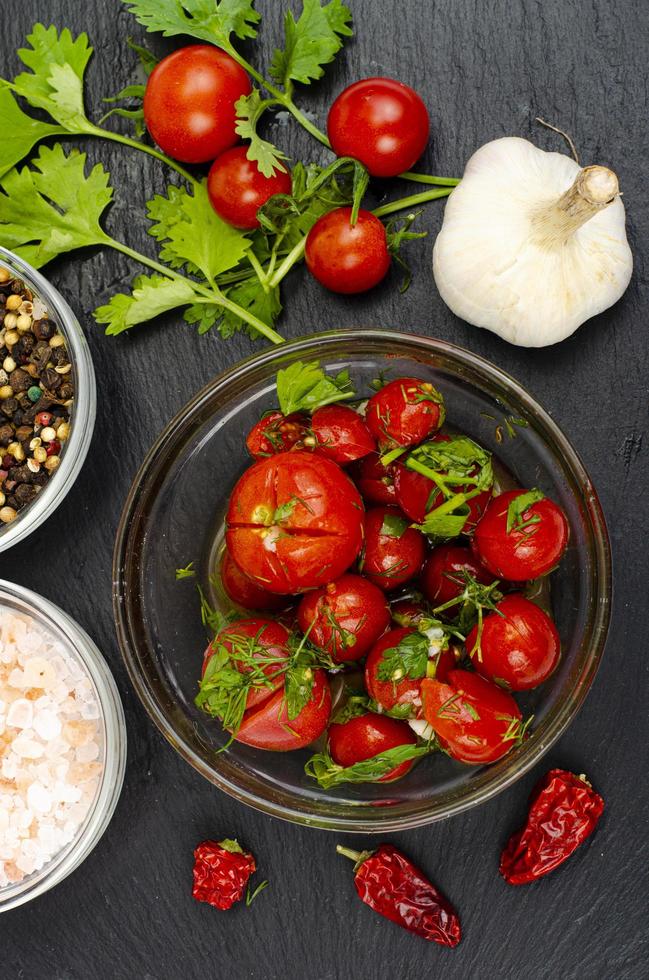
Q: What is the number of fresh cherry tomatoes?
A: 4